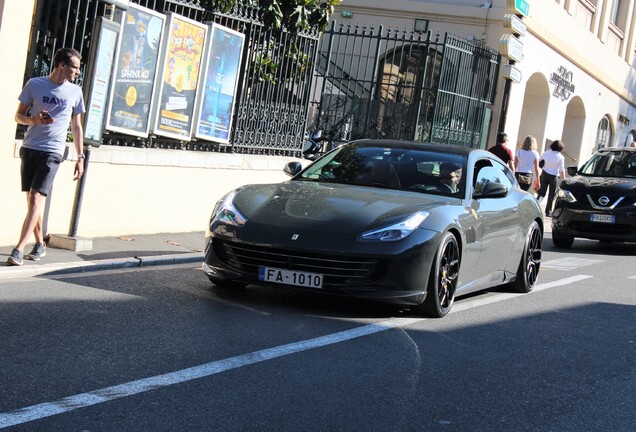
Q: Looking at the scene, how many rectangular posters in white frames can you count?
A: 3